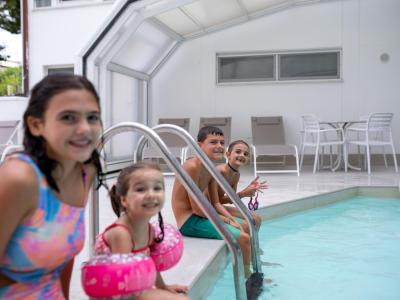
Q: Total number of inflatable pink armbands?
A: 2